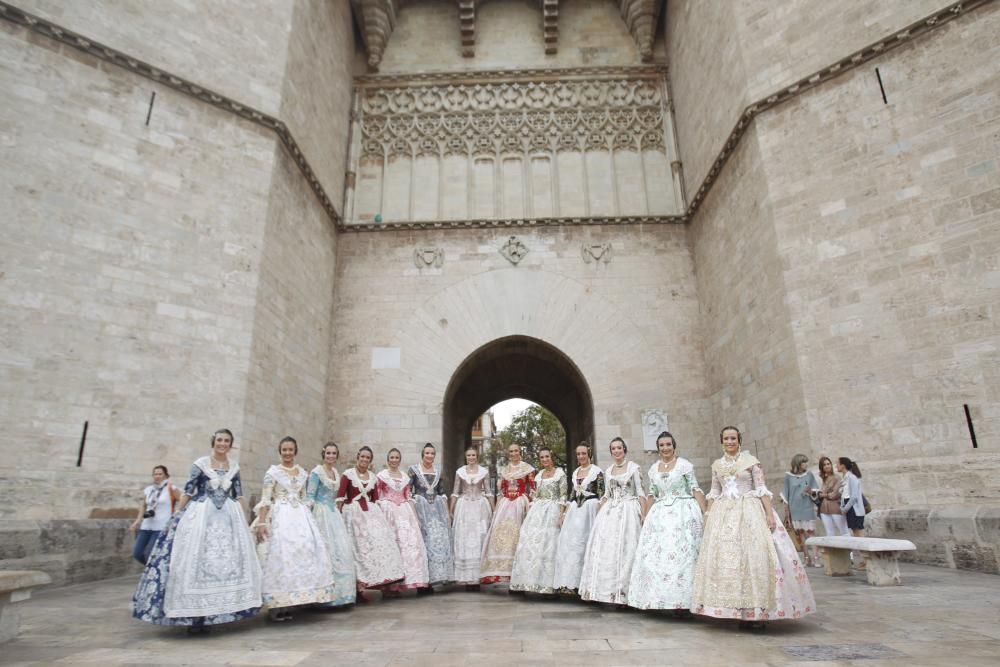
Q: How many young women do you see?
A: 13